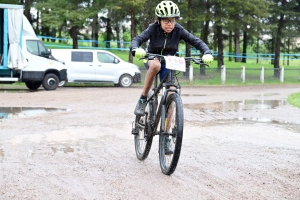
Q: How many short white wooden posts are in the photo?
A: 5